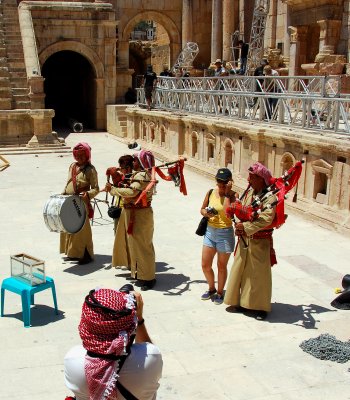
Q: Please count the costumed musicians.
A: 3